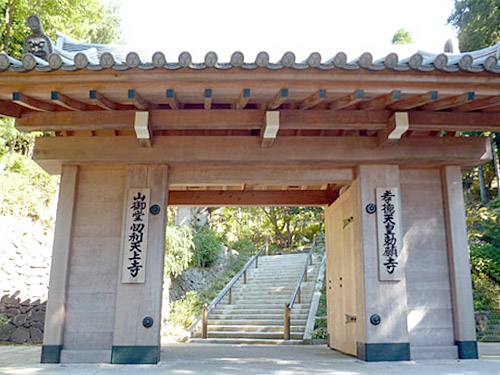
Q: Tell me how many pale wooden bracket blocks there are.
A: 3